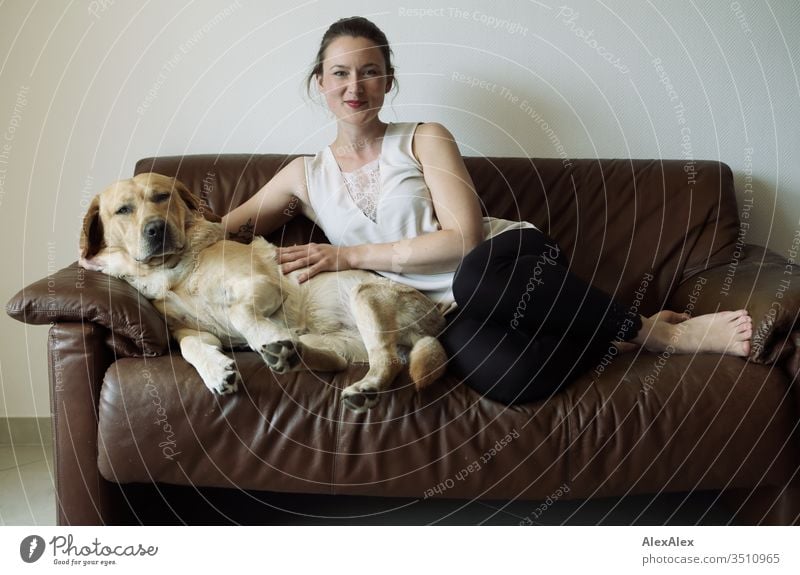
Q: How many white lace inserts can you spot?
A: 1